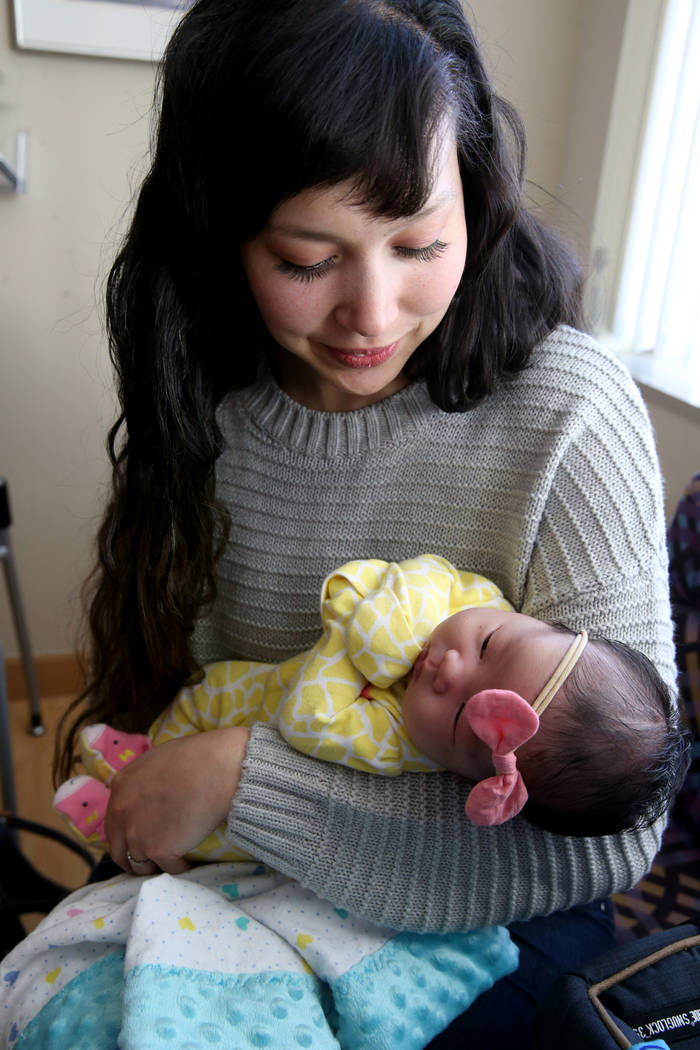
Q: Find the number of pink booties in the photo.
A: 2